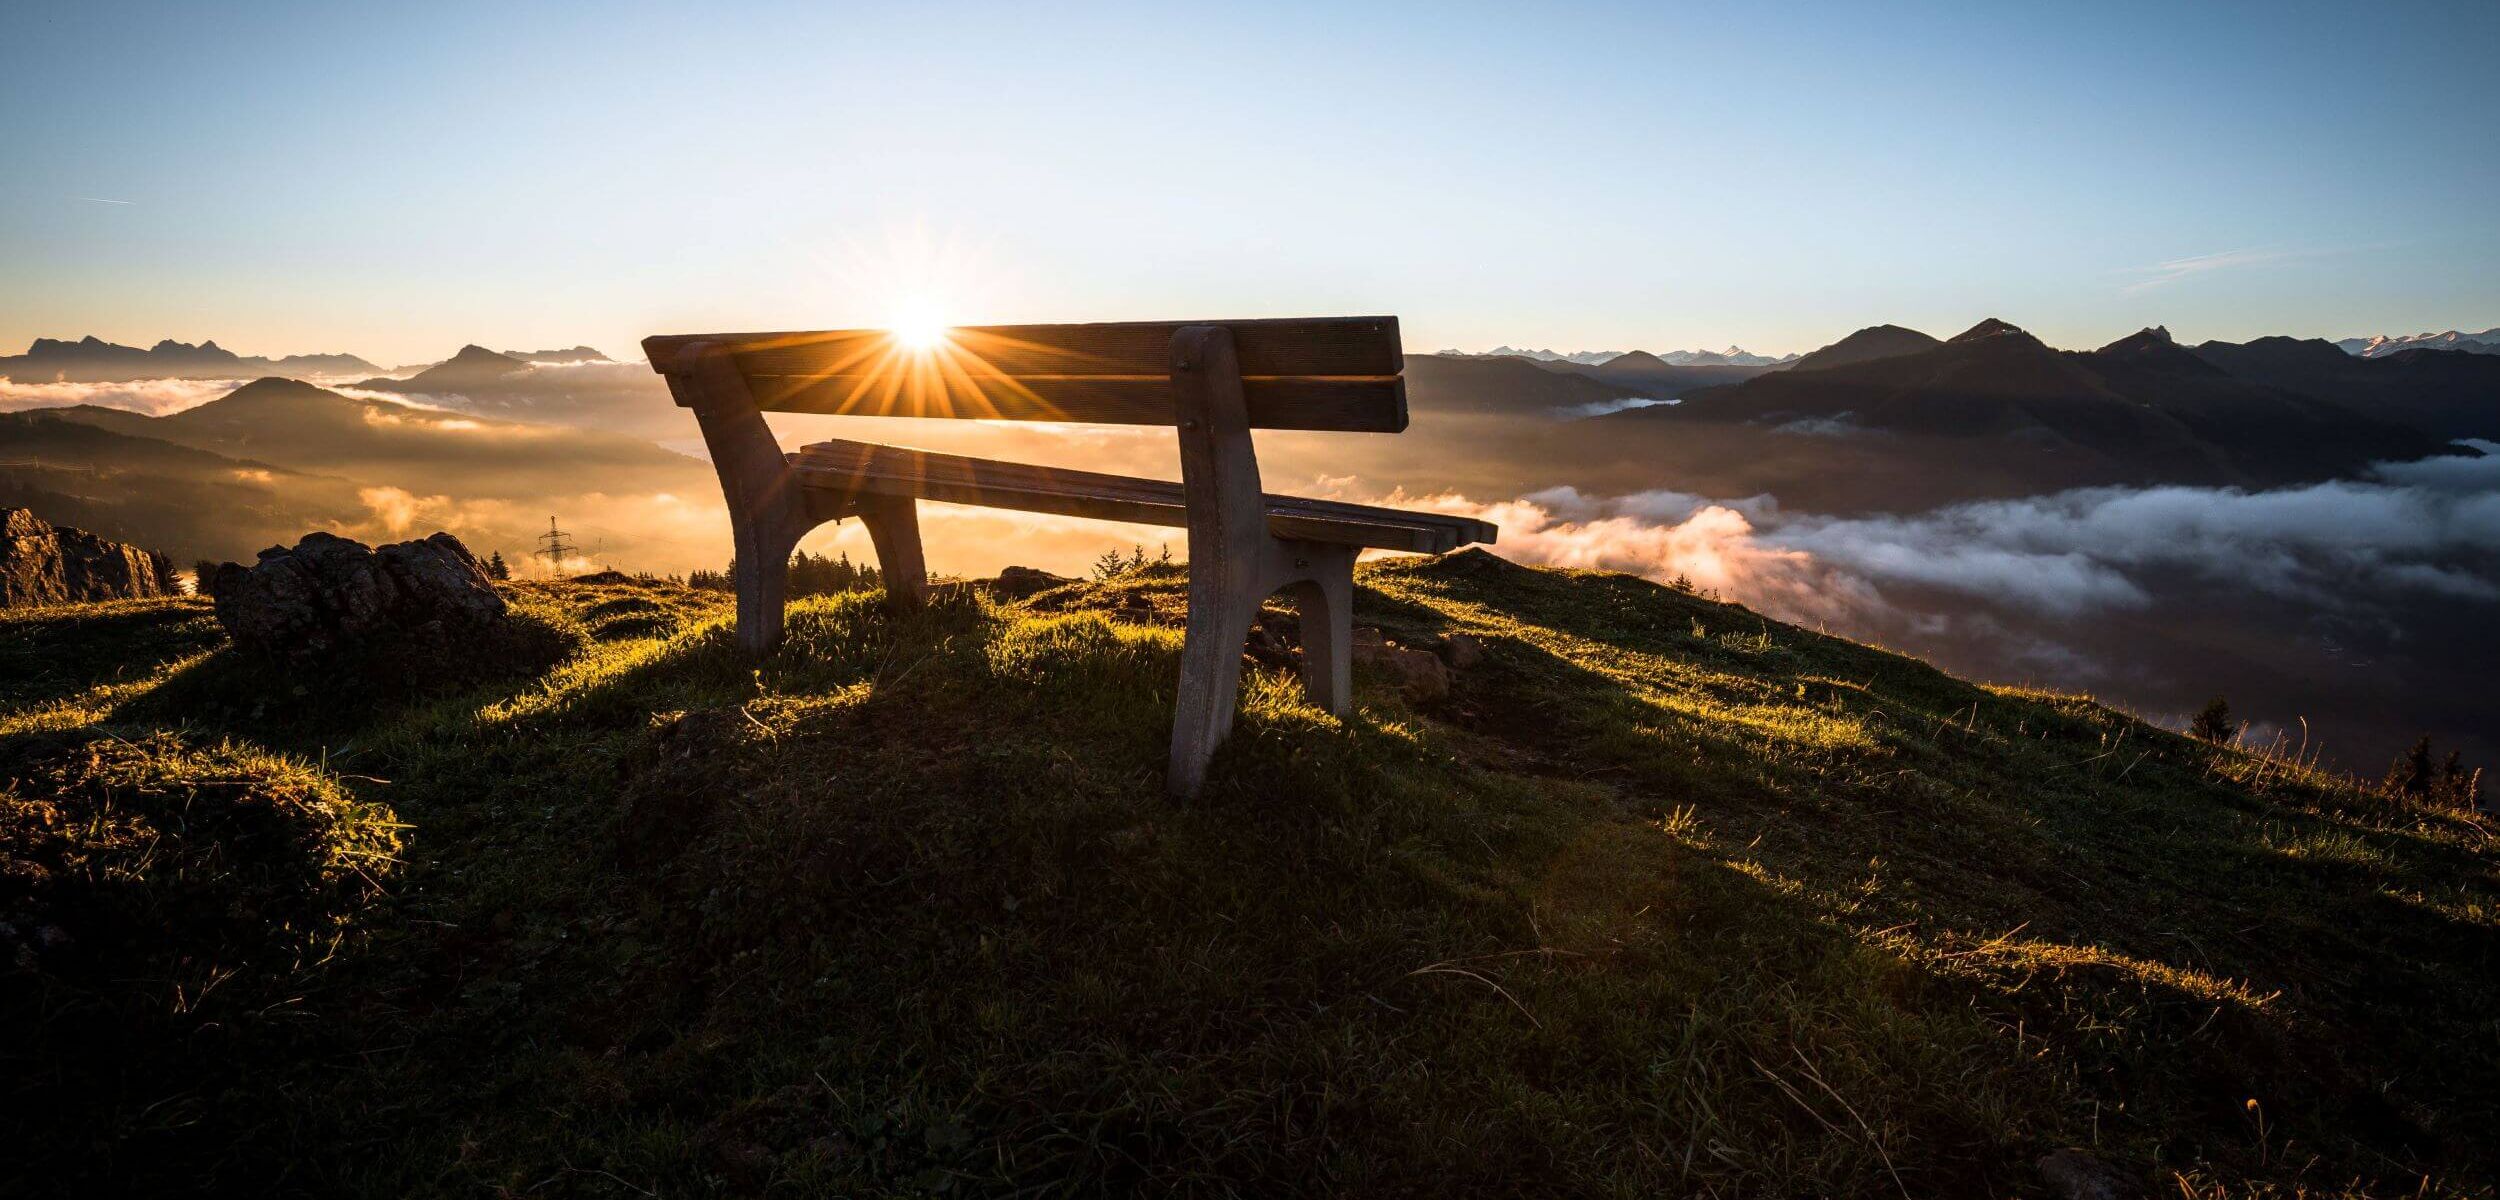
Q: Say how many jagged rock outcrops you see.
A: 2